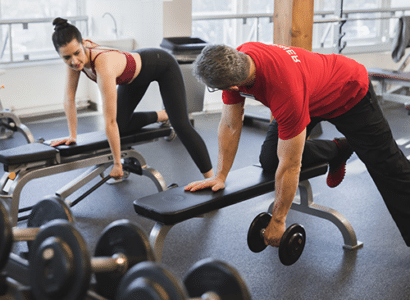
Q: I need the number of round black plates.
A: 8